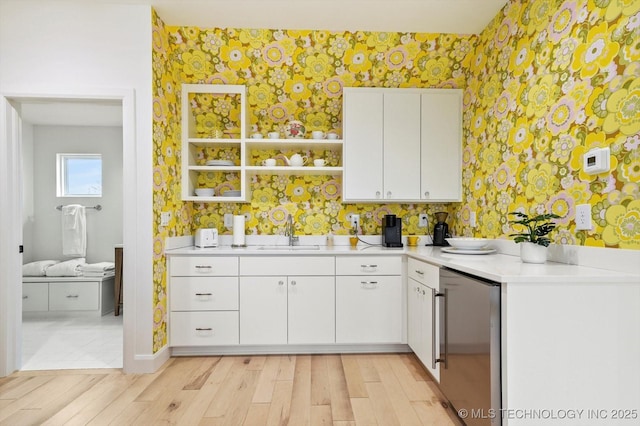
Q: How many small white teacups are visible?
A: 6